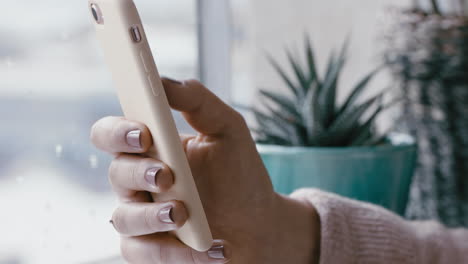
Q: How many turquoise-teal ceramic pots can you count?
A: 1